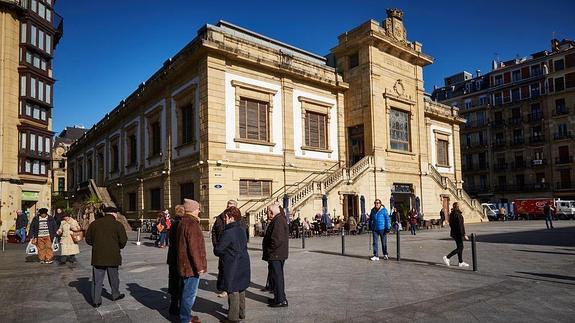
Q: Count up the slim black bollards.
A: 4